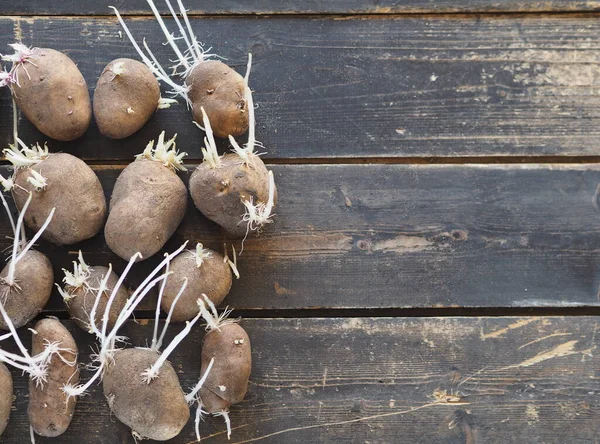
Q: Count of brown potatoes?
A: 13